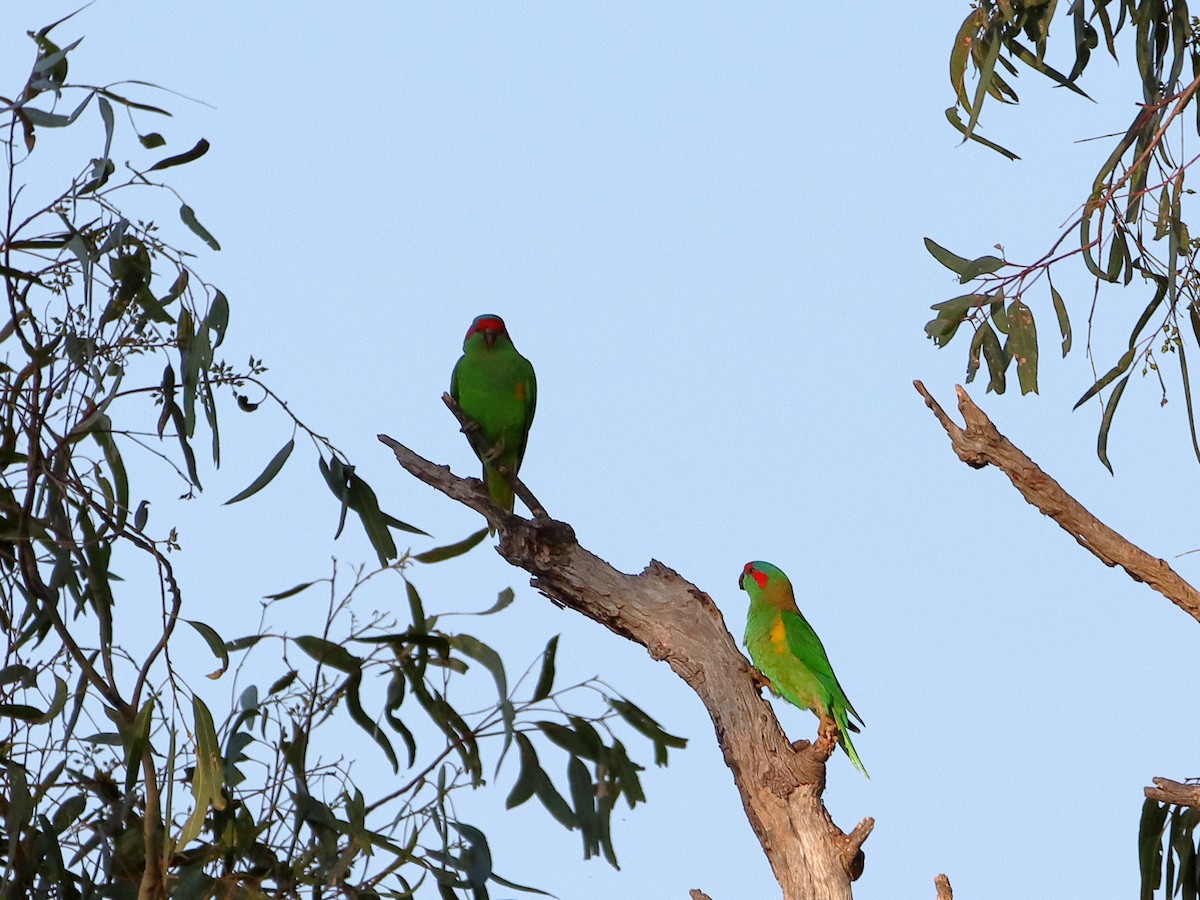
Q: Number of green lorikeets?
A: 2